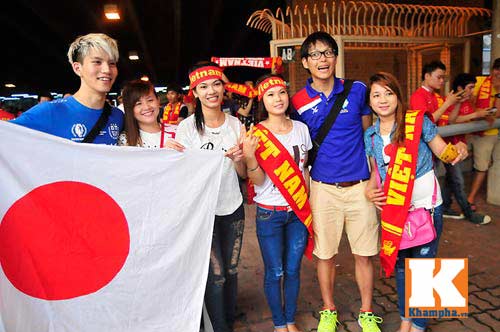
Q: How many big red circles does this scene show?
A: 1